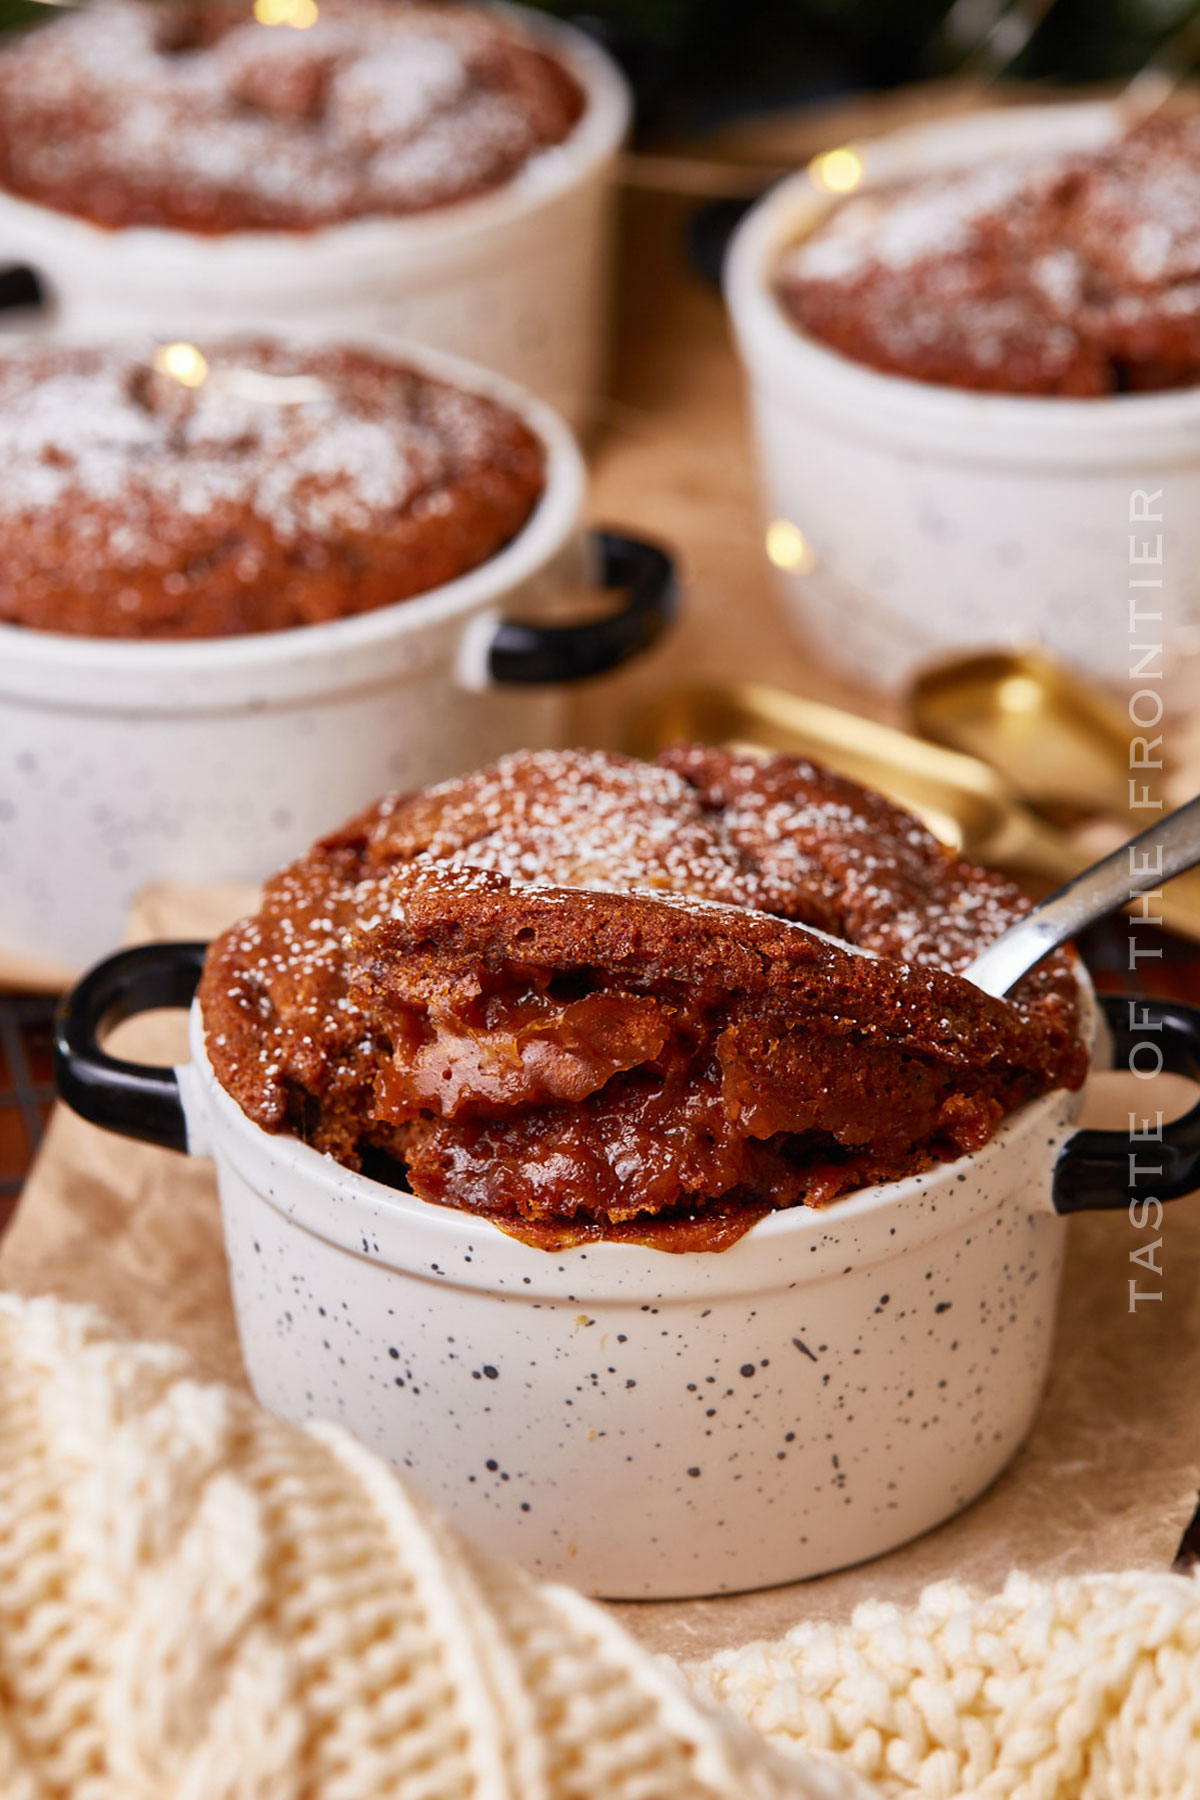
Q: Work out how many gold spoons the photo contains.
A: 2